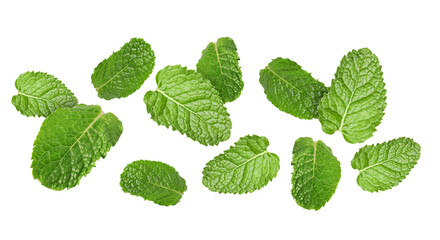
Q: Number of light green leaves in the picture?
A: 5